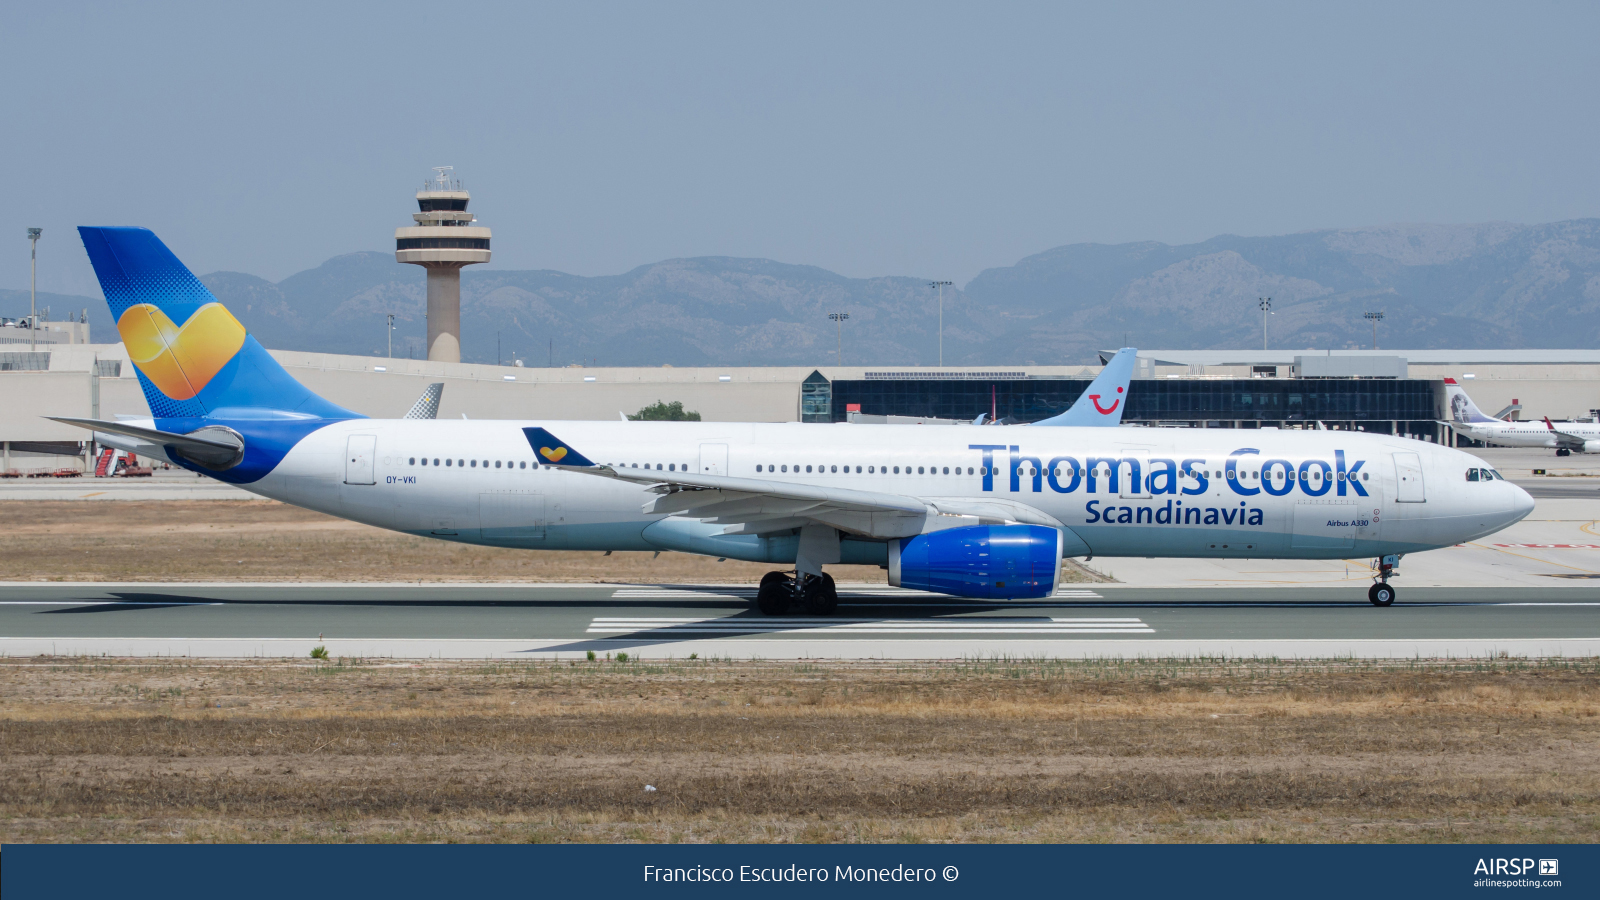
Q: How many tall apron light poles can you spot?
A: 6